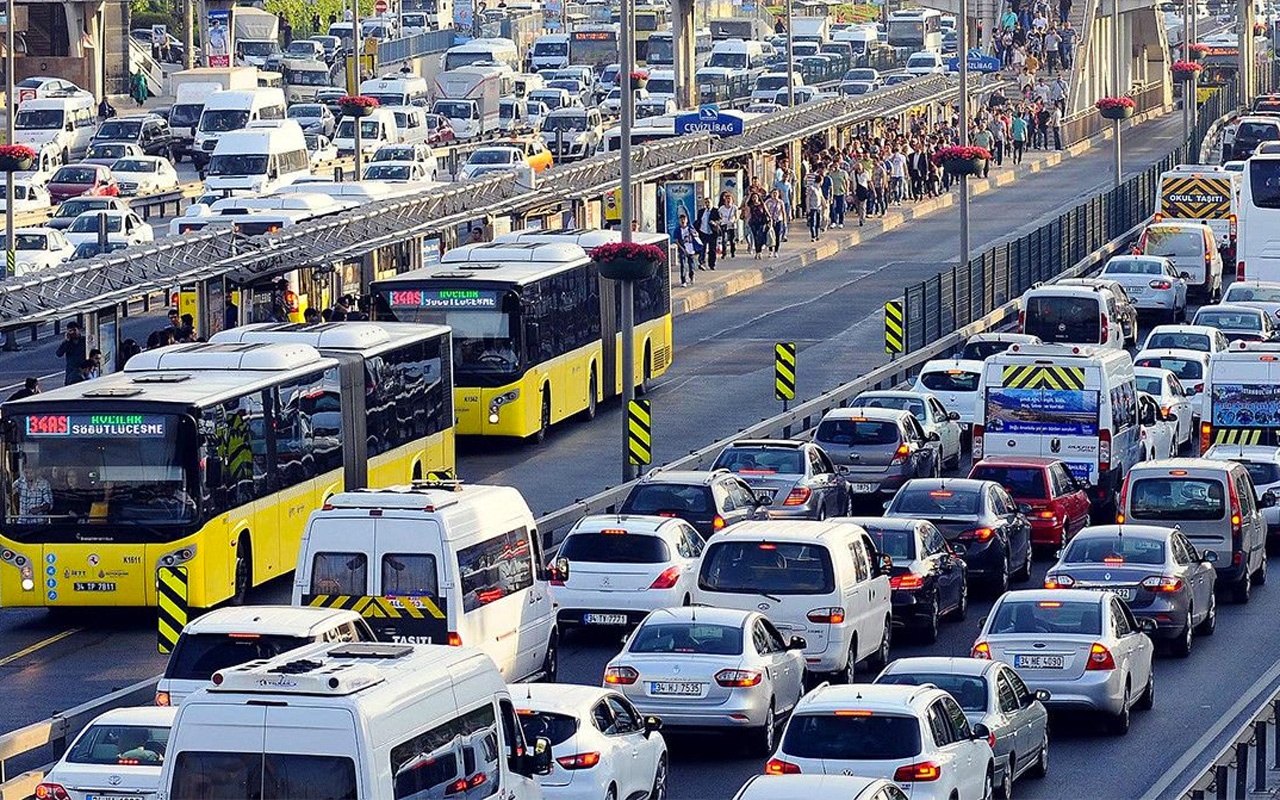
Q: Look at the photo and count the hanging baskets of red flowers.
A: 8